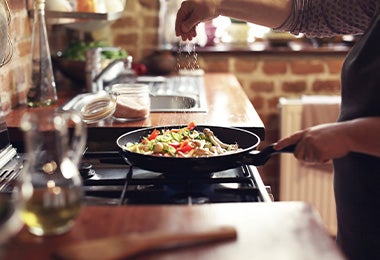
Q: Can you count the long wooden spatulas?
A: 1